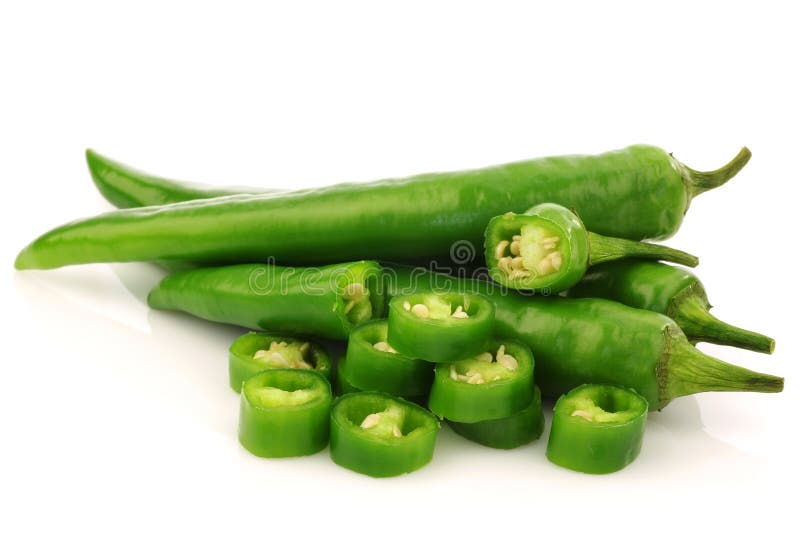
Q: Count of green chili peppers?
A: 4